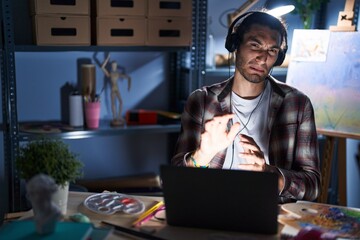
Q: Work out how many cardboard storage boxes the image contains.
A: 6